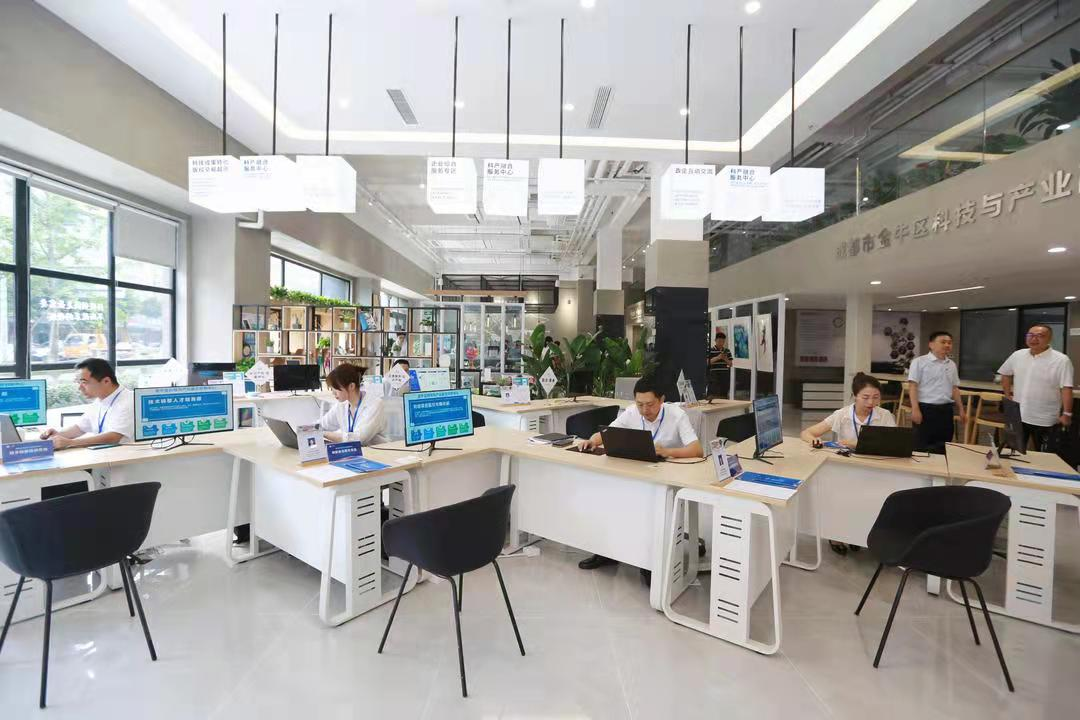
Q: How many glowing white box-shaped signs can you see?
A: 9